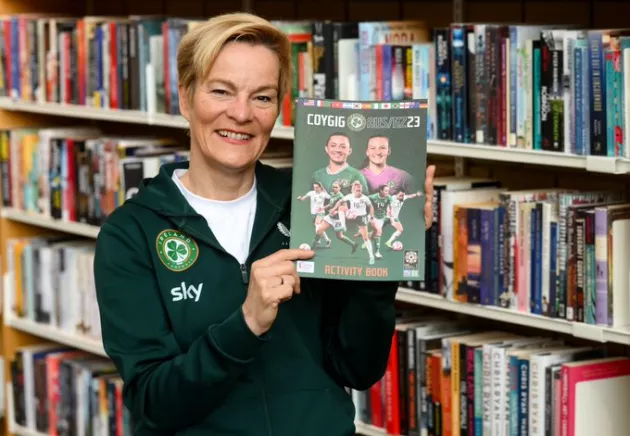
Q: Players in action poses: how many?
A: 5